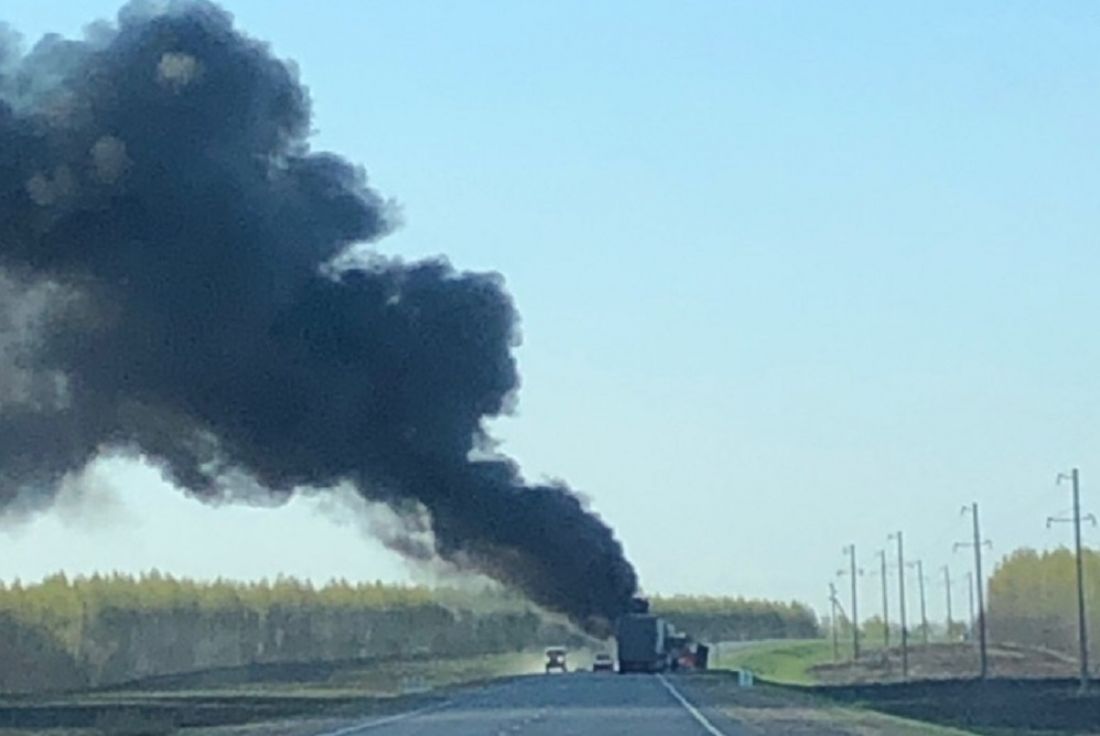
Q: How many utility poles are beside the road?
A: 9